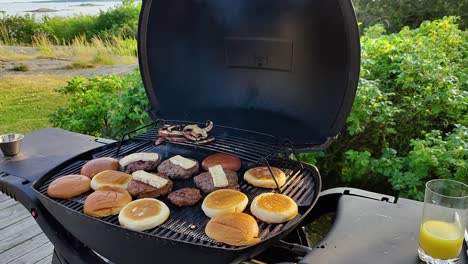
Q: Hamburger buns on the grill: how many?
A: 10